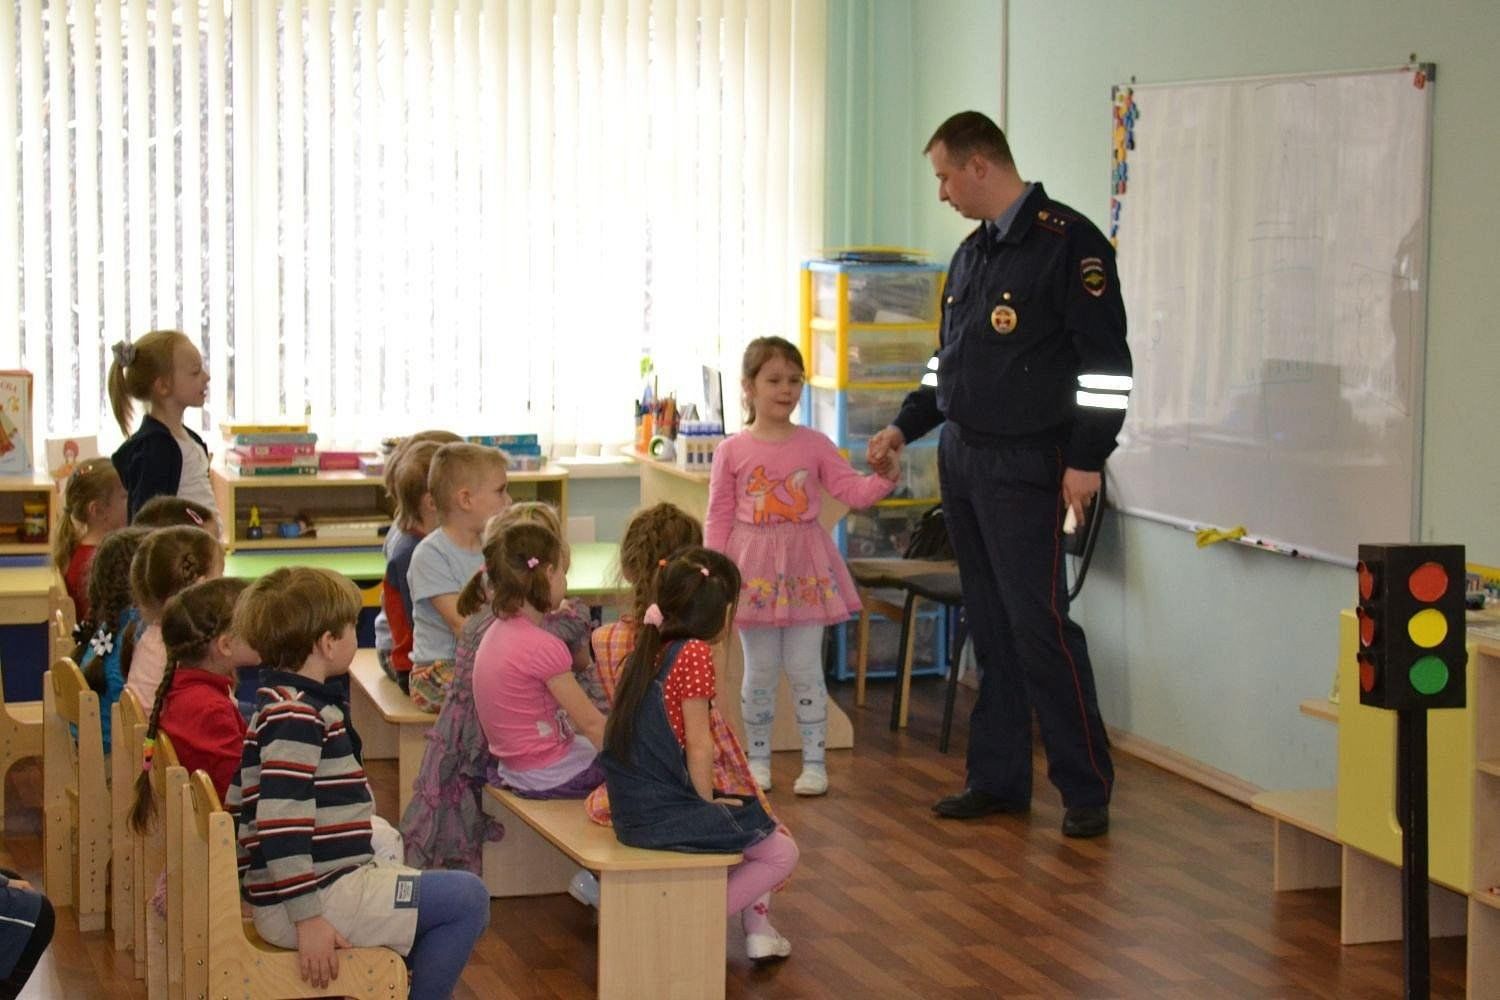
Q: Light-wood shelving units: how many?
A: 3